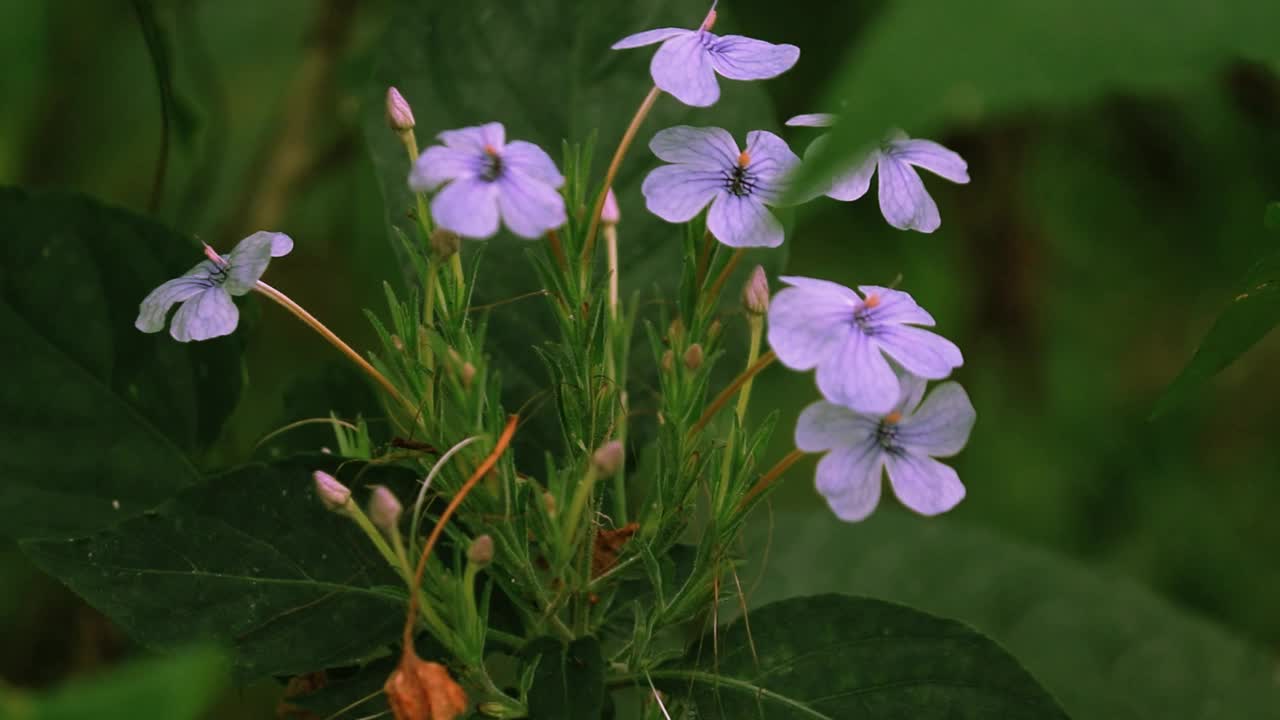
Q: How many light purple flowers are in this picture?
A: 7